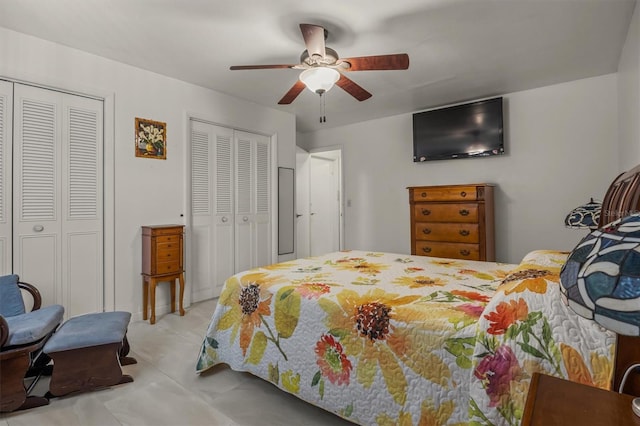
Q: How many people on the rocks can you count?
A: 0